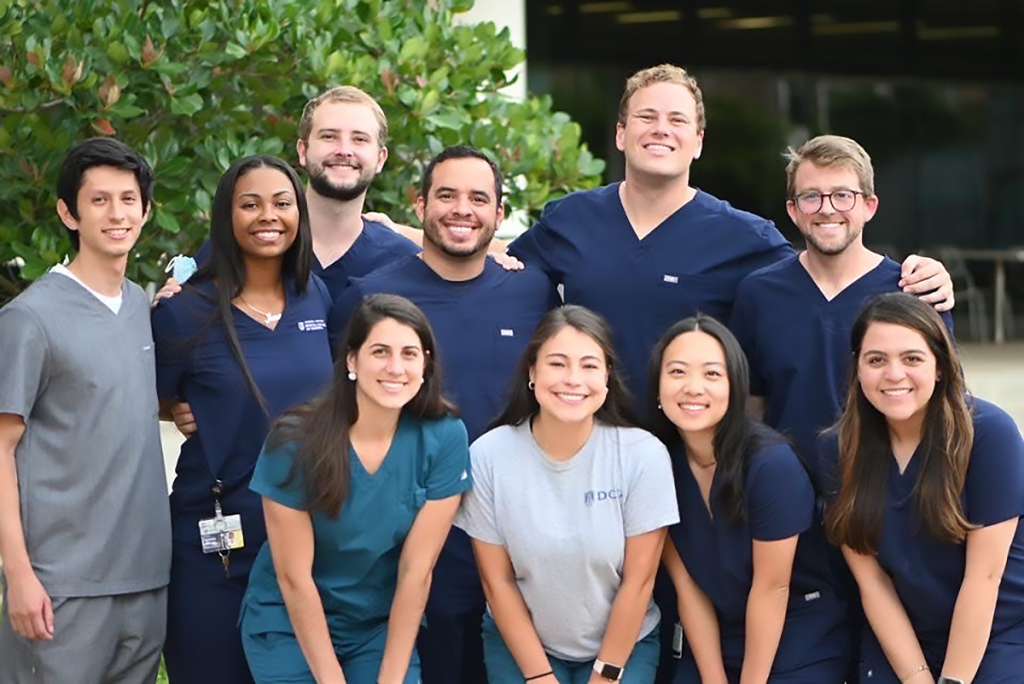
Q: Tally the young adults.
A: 10